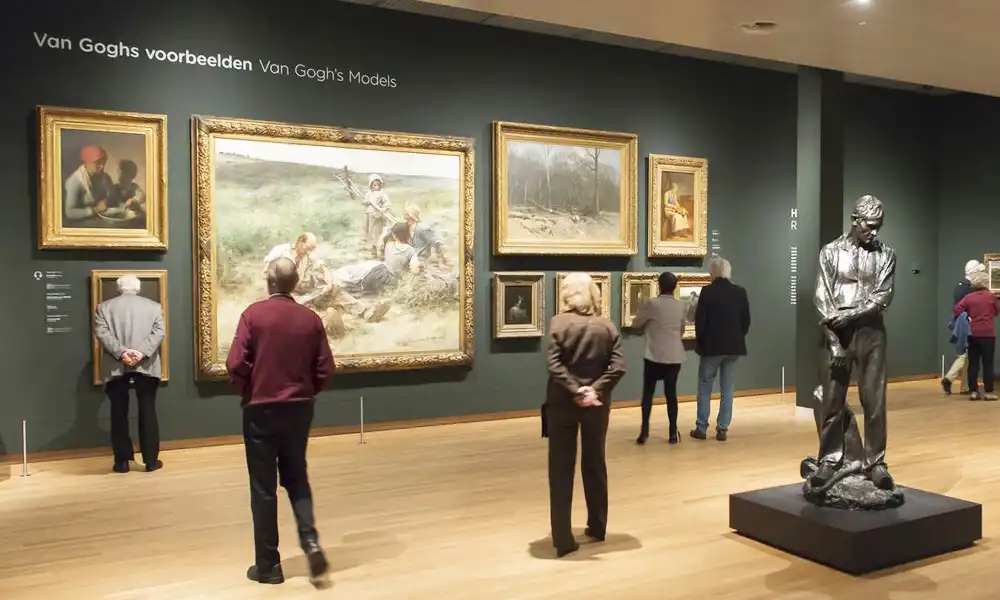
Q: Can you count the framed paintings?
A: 10